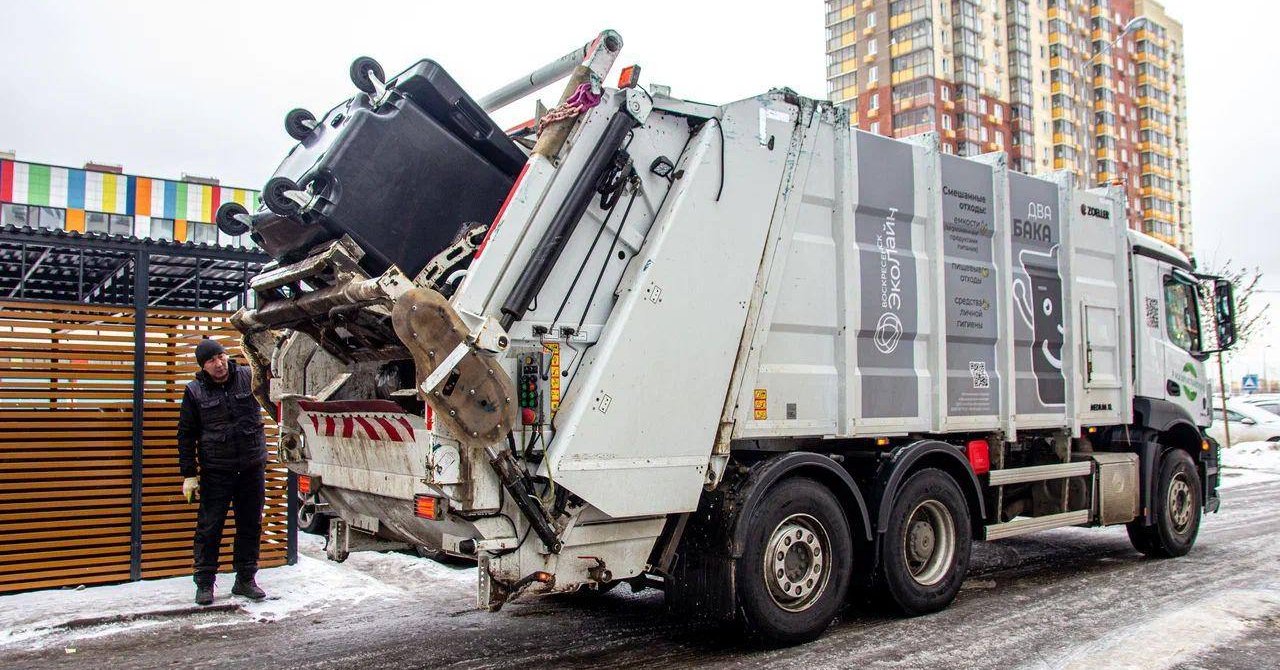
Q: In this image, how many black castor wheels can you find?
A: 4